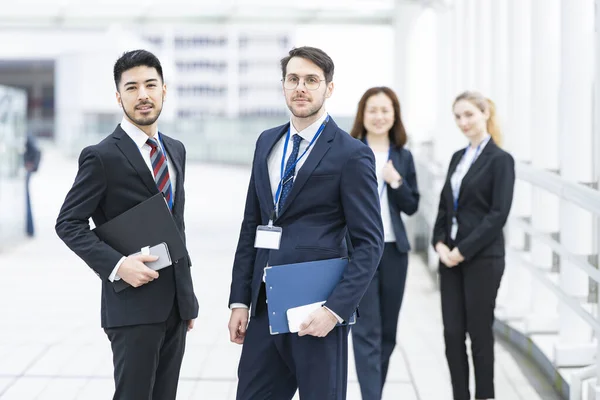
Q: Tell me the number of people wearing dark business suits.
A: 4